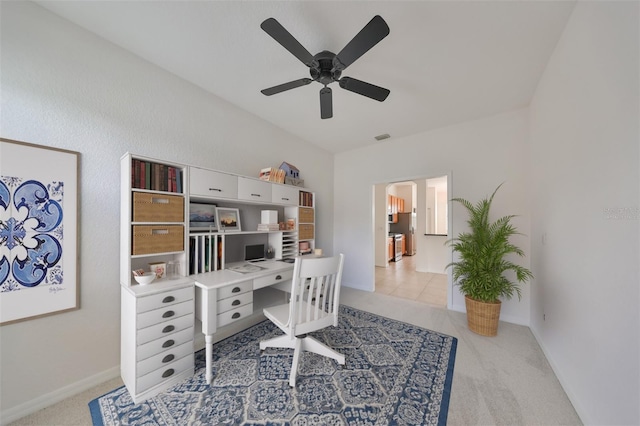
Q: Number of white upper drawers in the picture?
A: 3